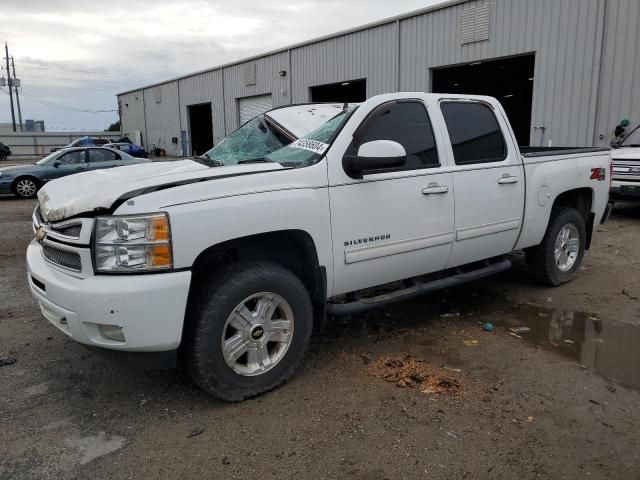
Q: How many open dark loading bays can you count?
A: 3